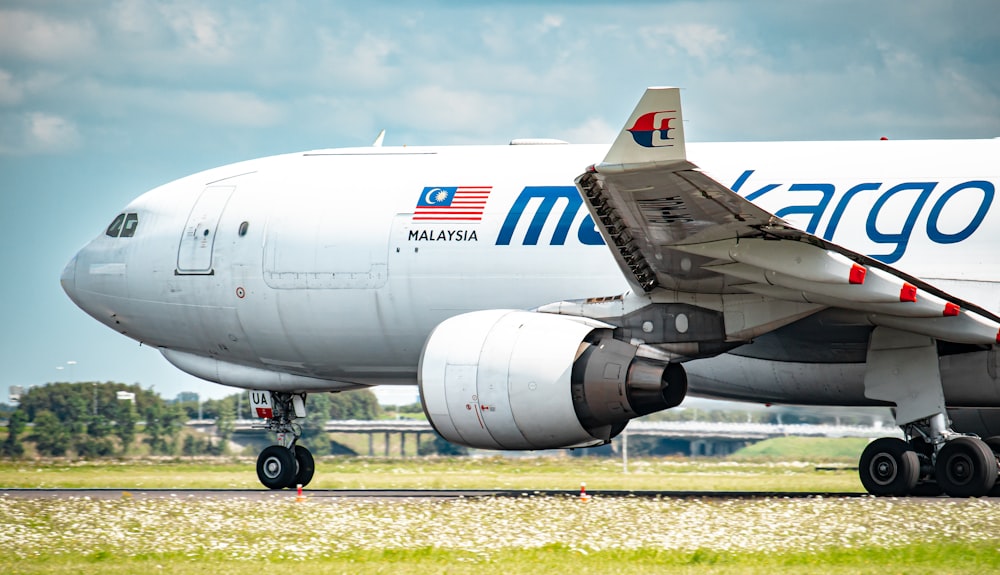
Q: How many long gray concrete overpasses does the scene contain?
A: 1